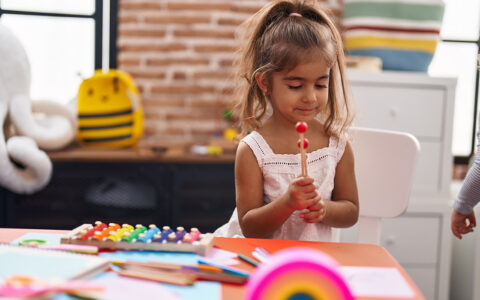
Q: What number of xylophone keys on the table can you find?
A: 8